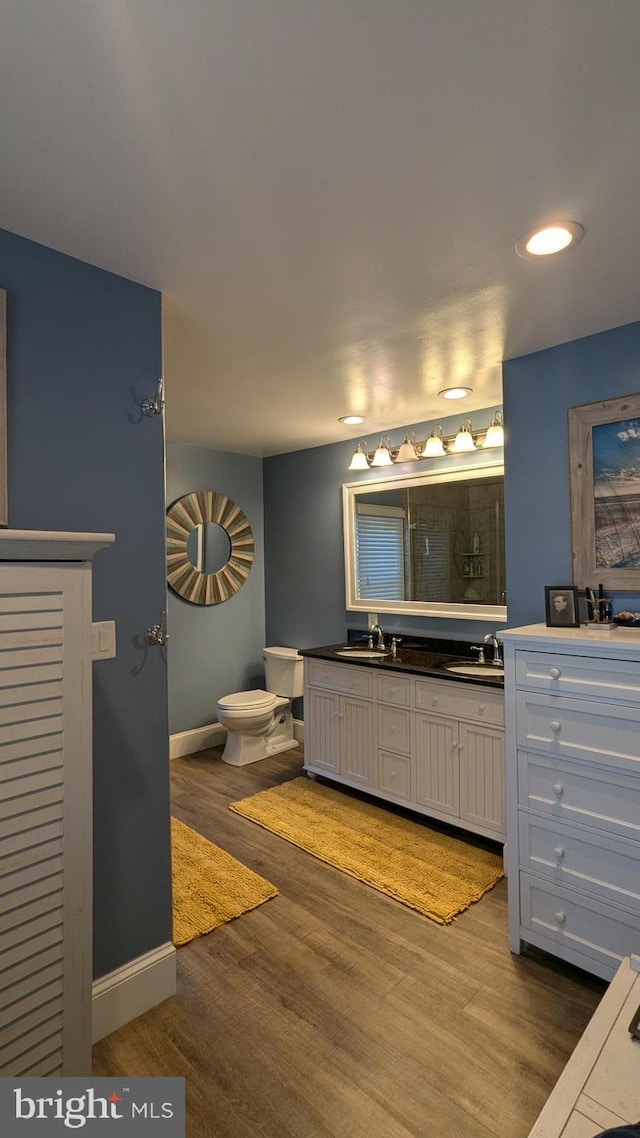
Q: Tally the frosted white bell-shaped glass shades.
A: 6